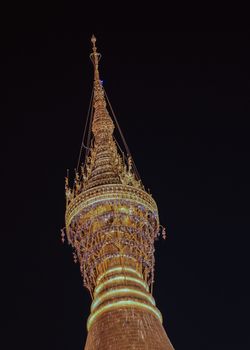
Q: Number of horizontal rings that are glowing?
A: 4